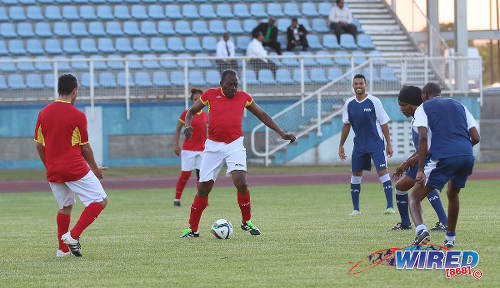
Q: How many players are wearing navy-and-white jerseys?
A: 3